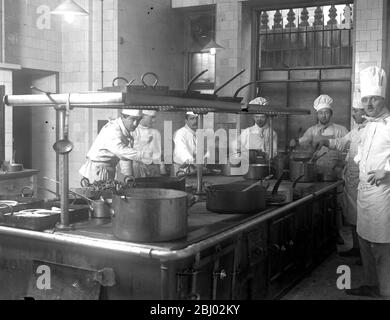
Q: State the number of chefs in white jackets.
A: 7